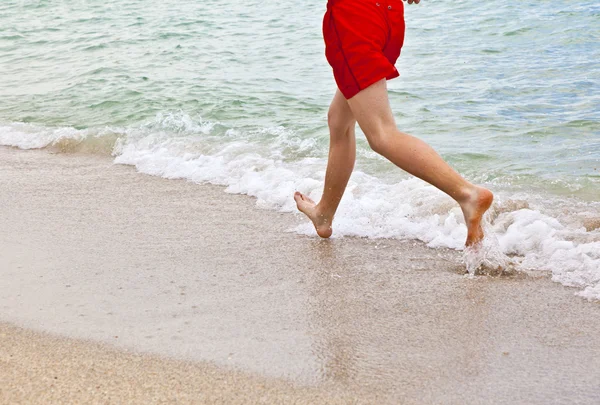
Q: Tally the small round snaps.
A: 2